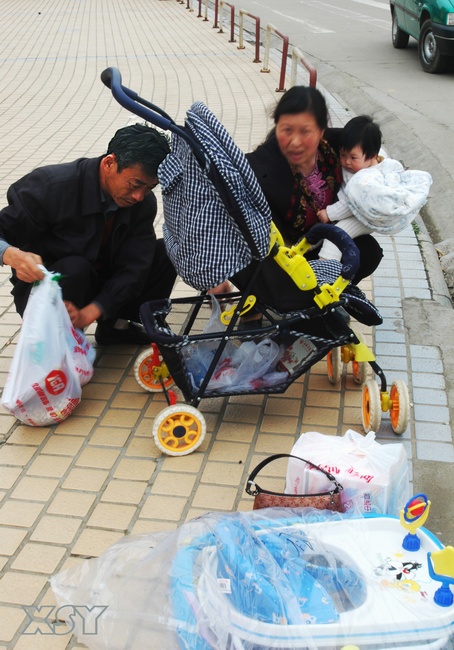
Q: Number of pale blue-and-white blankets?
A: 1